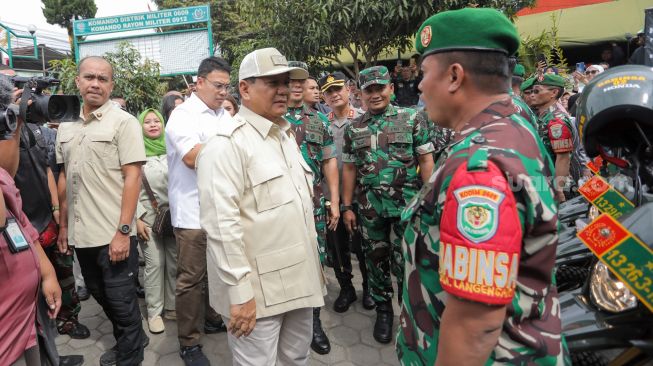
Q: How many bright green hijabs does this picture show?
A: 1